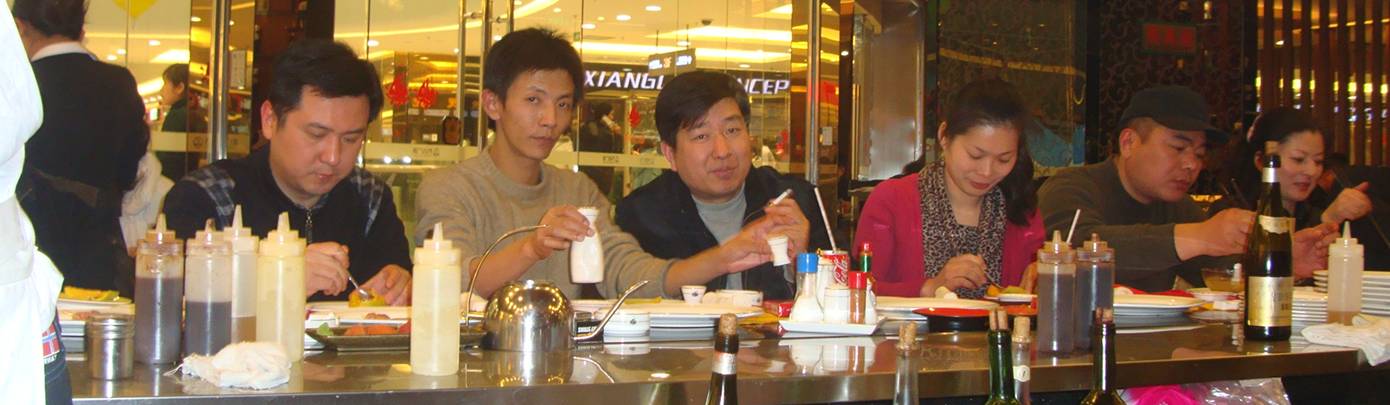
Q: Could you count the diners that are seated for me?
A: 6